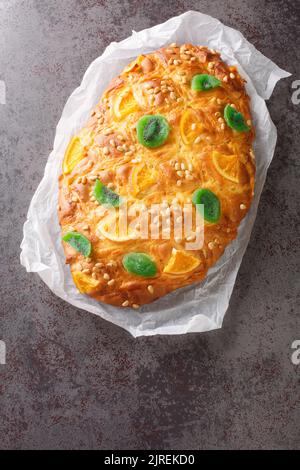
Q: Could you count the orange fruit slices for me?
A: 8